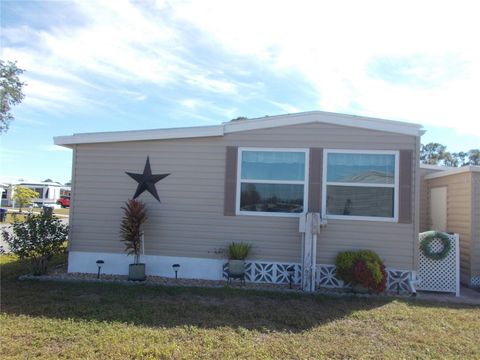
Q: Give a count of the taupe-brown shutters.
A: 3